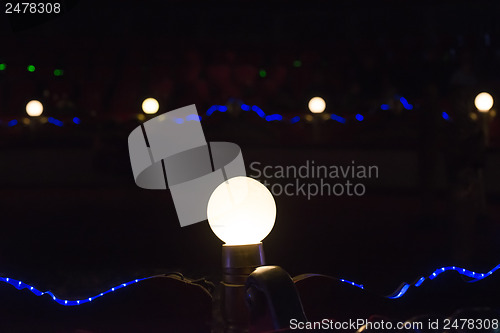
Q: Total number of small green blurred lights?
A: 5